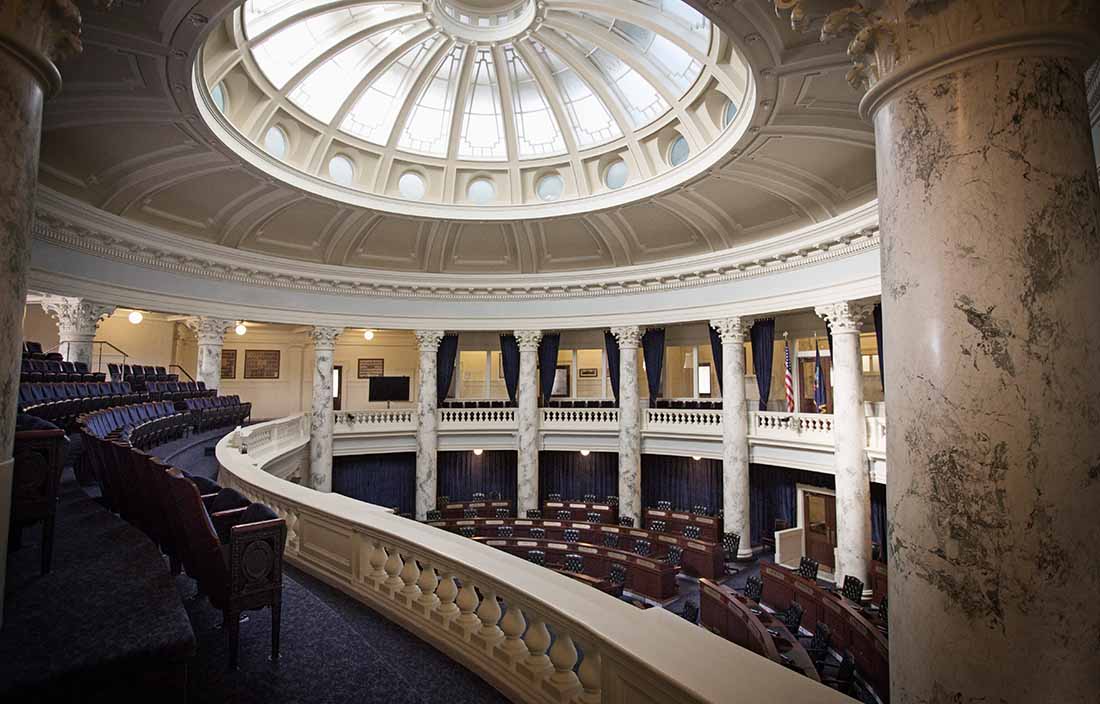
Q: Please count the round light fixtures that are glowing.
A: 6